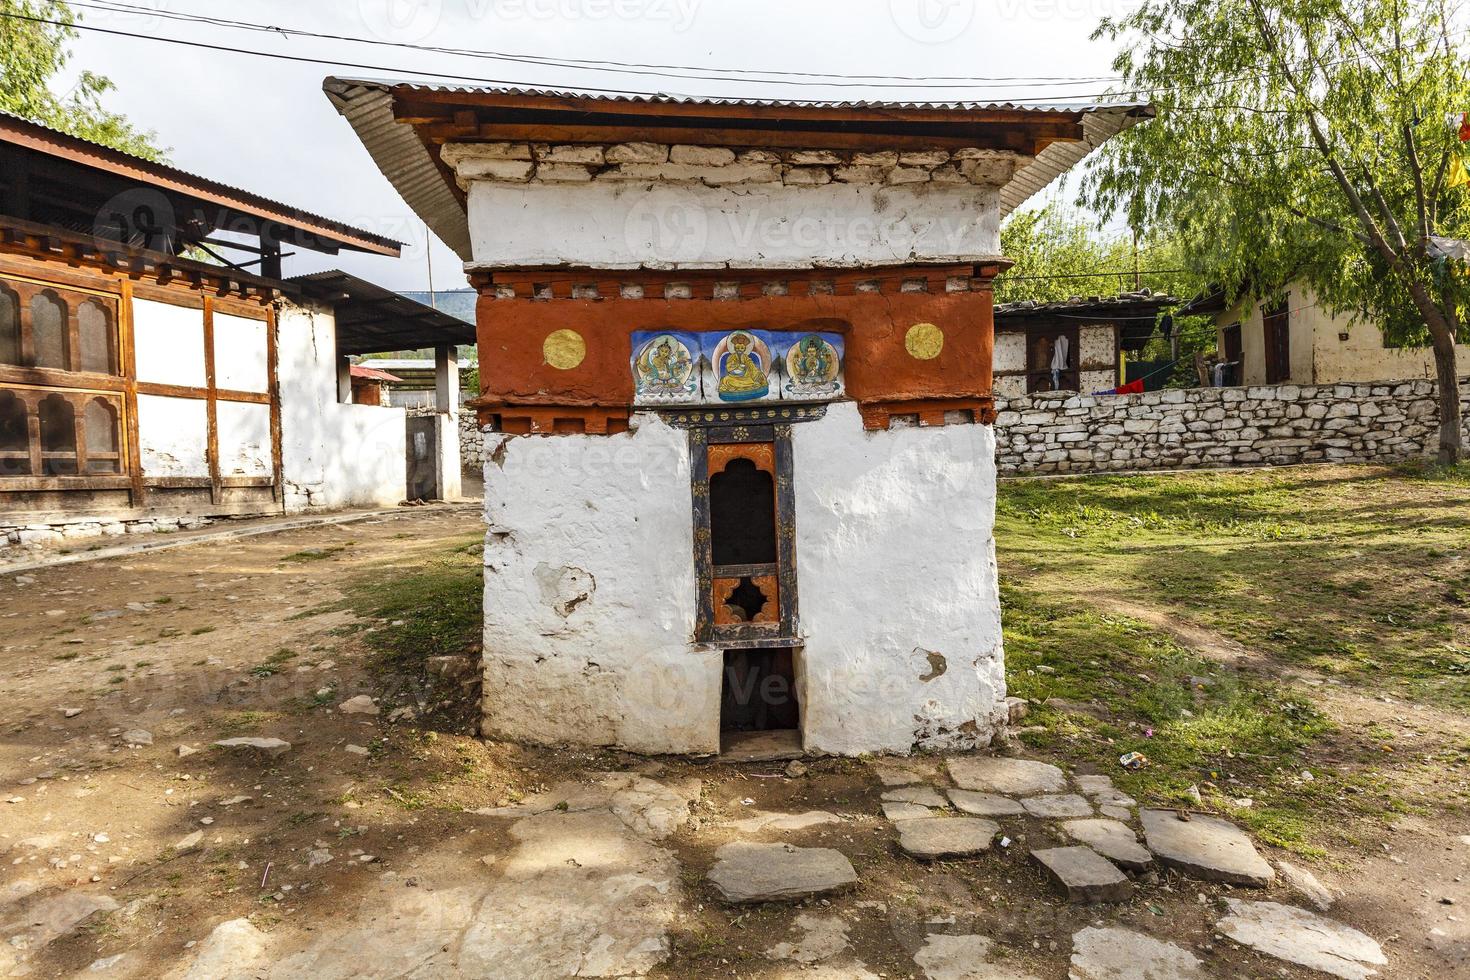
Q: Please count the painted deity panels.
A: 3